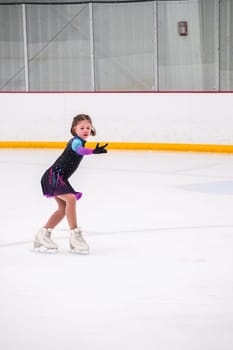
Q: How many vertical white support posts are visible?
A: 4